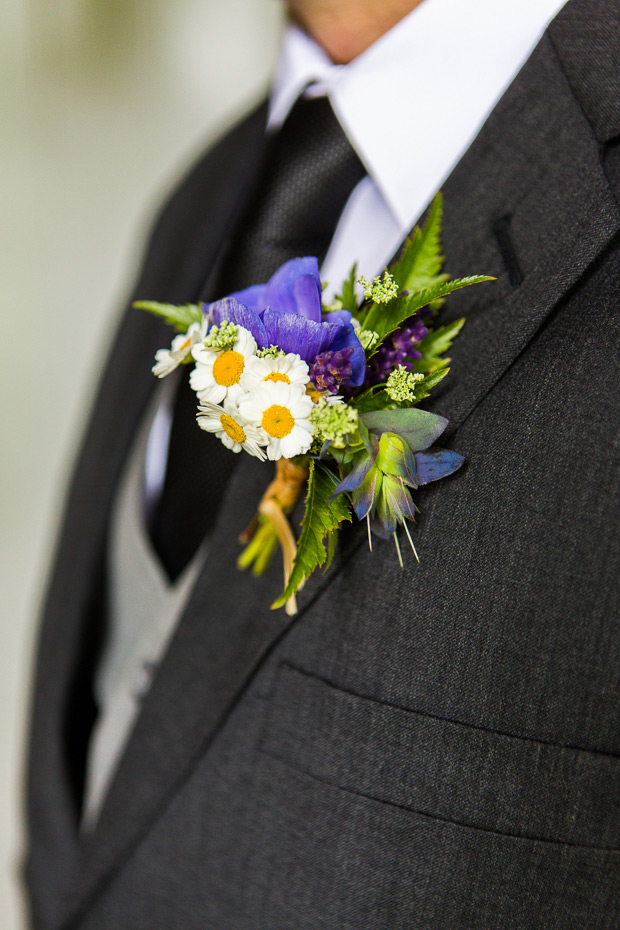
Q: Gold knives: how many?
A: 0